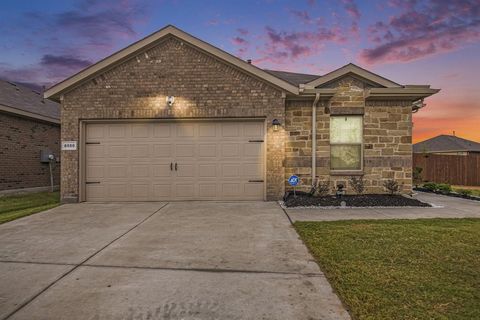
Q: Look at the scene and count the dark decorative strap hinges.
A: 4